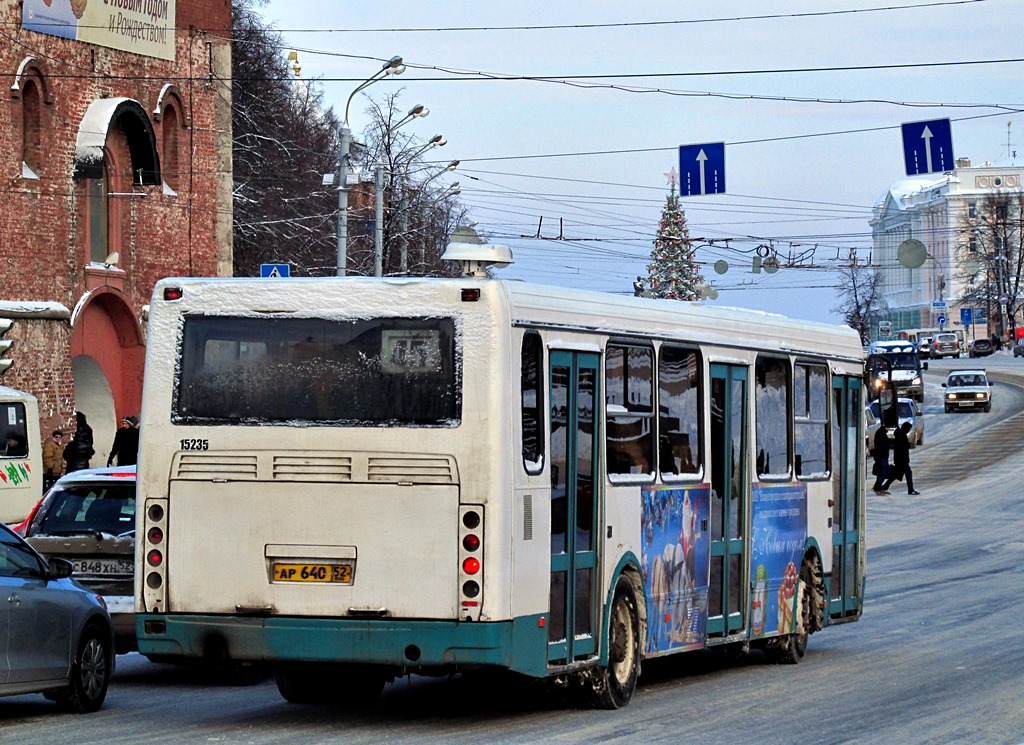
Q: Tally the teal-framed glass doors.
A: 3